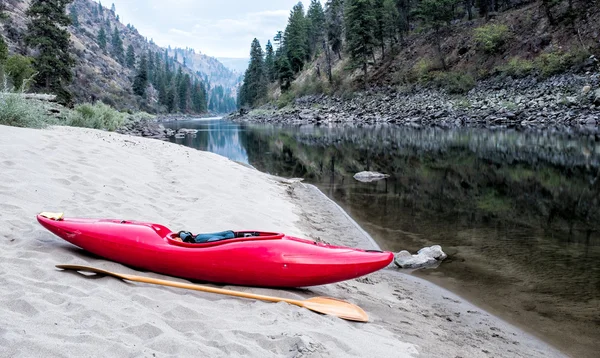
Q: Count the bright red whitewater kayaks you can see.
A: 1